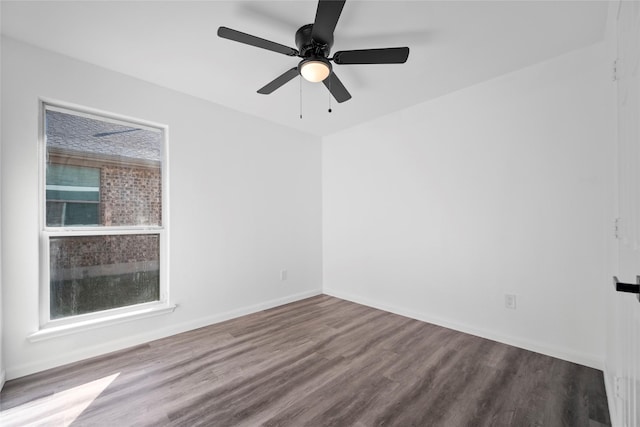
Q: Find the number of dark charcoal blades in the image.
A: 5